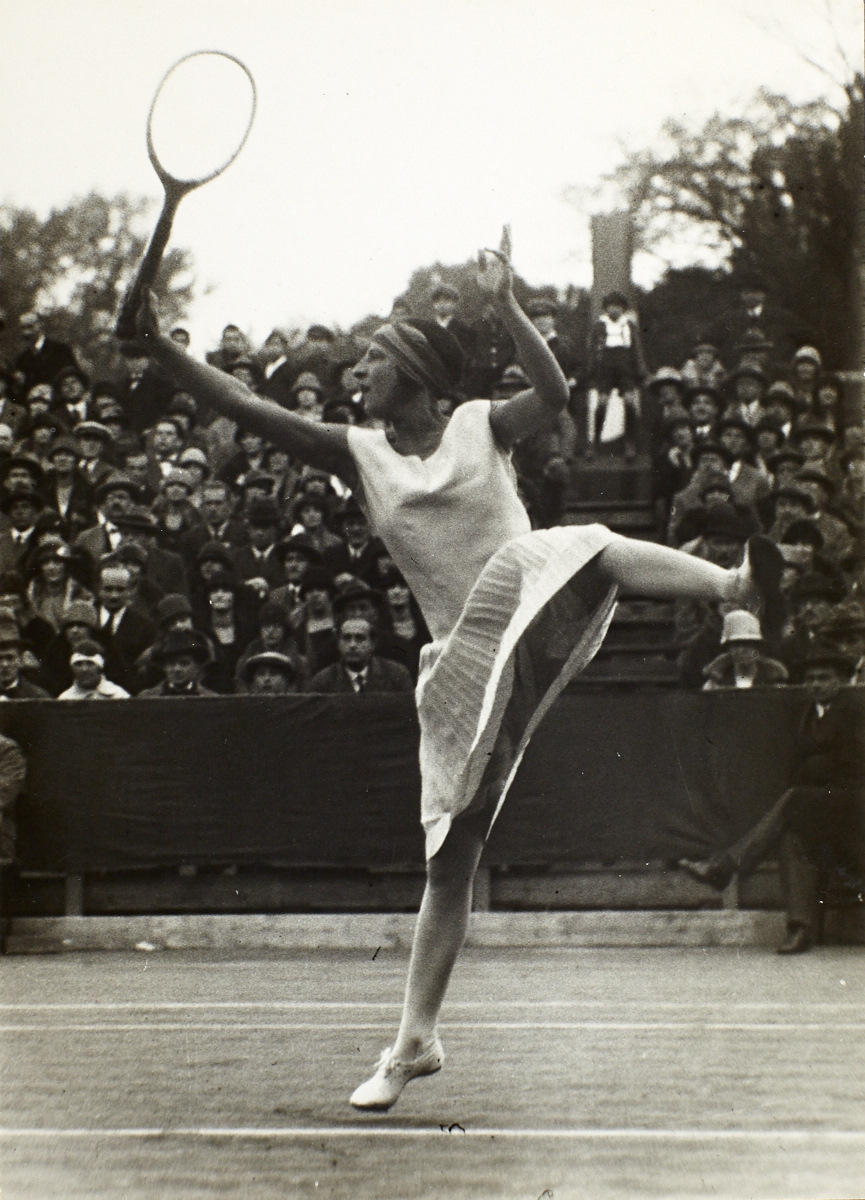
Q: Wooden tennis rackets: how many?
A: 1